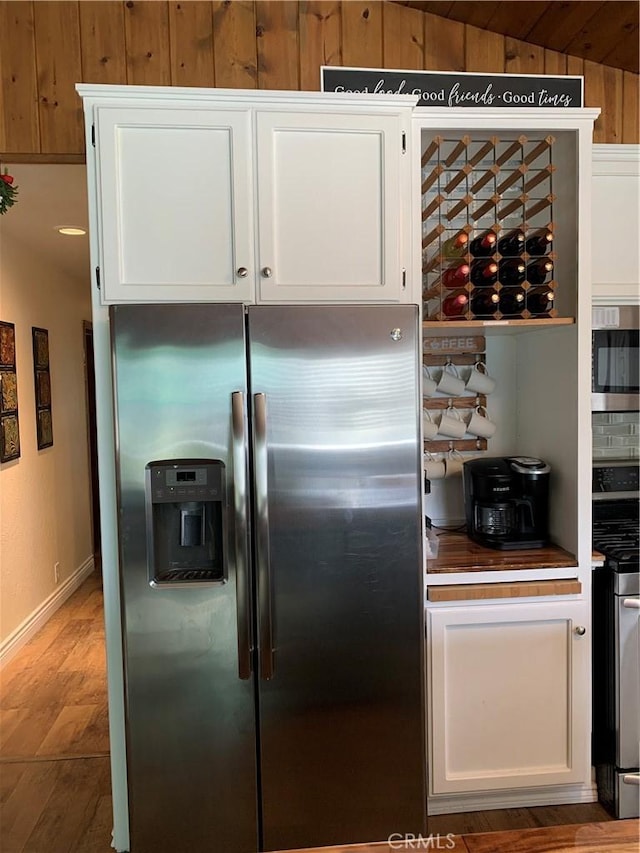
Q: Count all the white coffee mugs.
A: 8